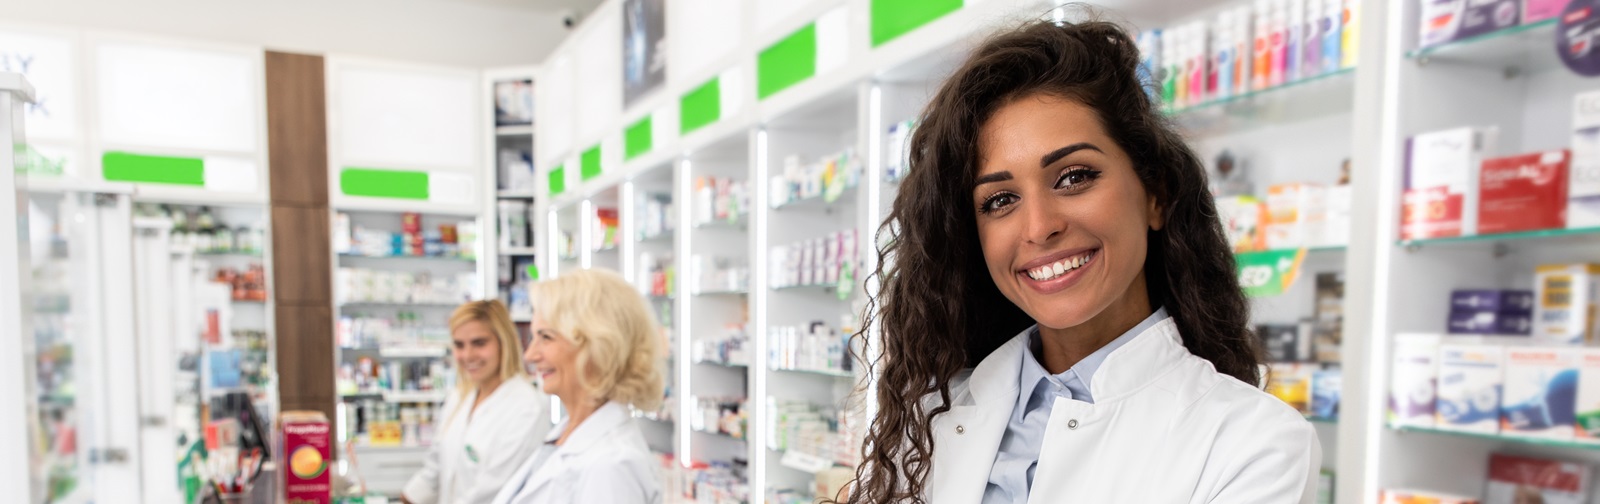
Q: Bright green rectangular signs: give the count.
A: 8